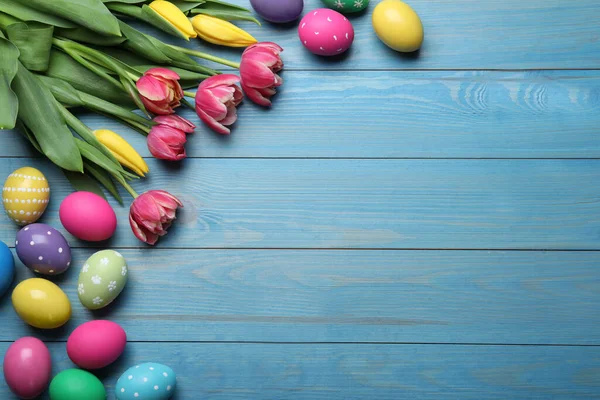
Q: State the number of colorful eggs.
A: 14